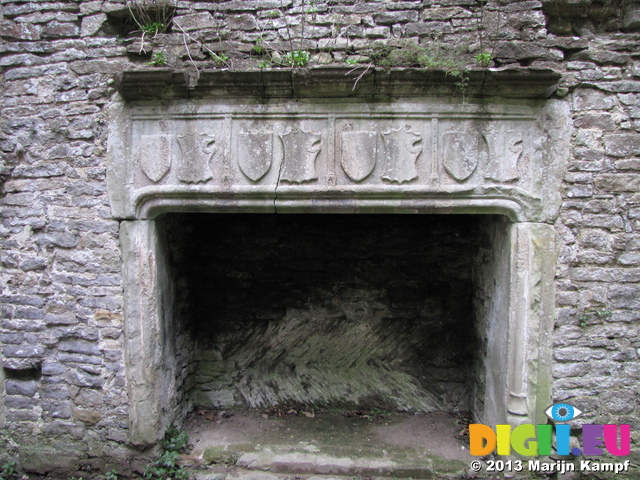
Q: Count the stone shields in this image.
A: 8